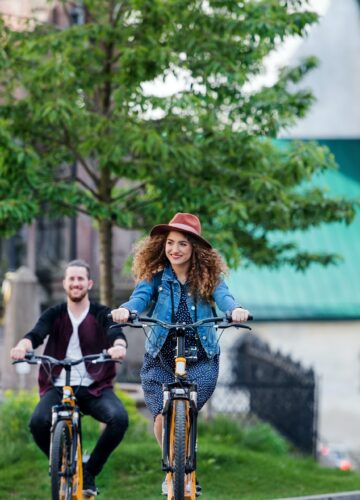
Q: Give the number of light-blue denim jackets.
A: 1